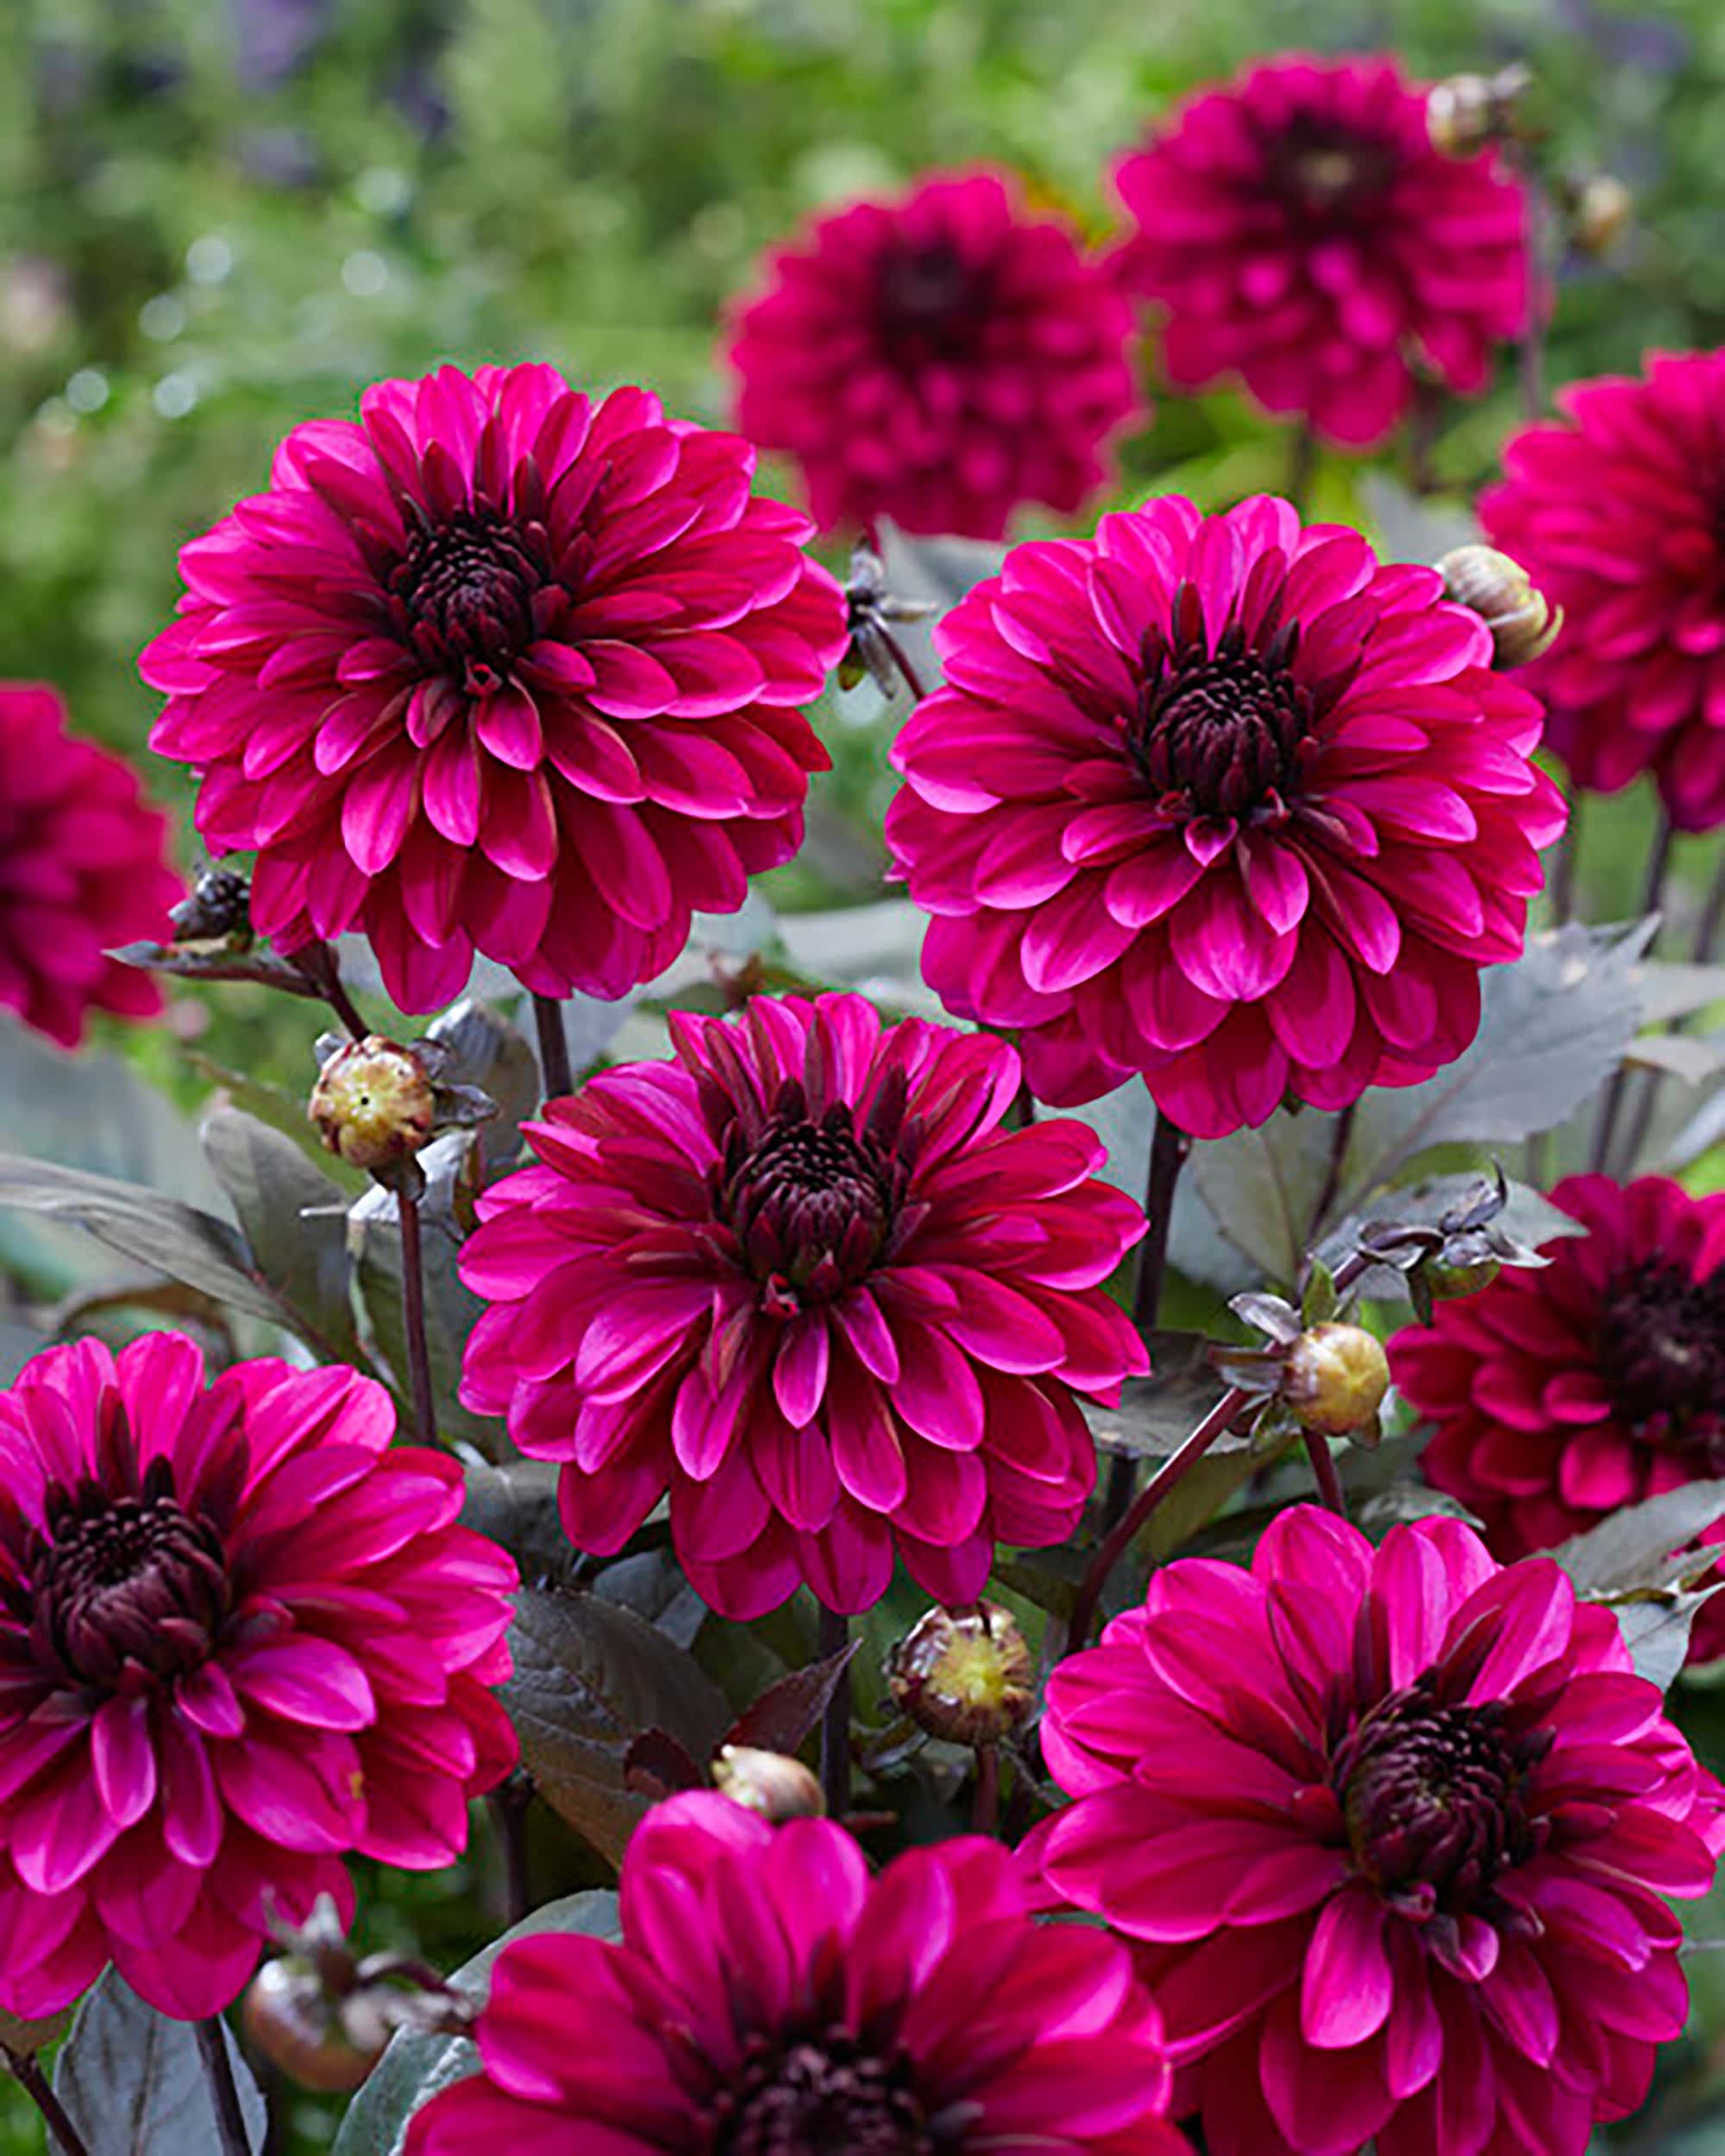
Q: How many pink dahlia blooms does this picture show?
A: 11